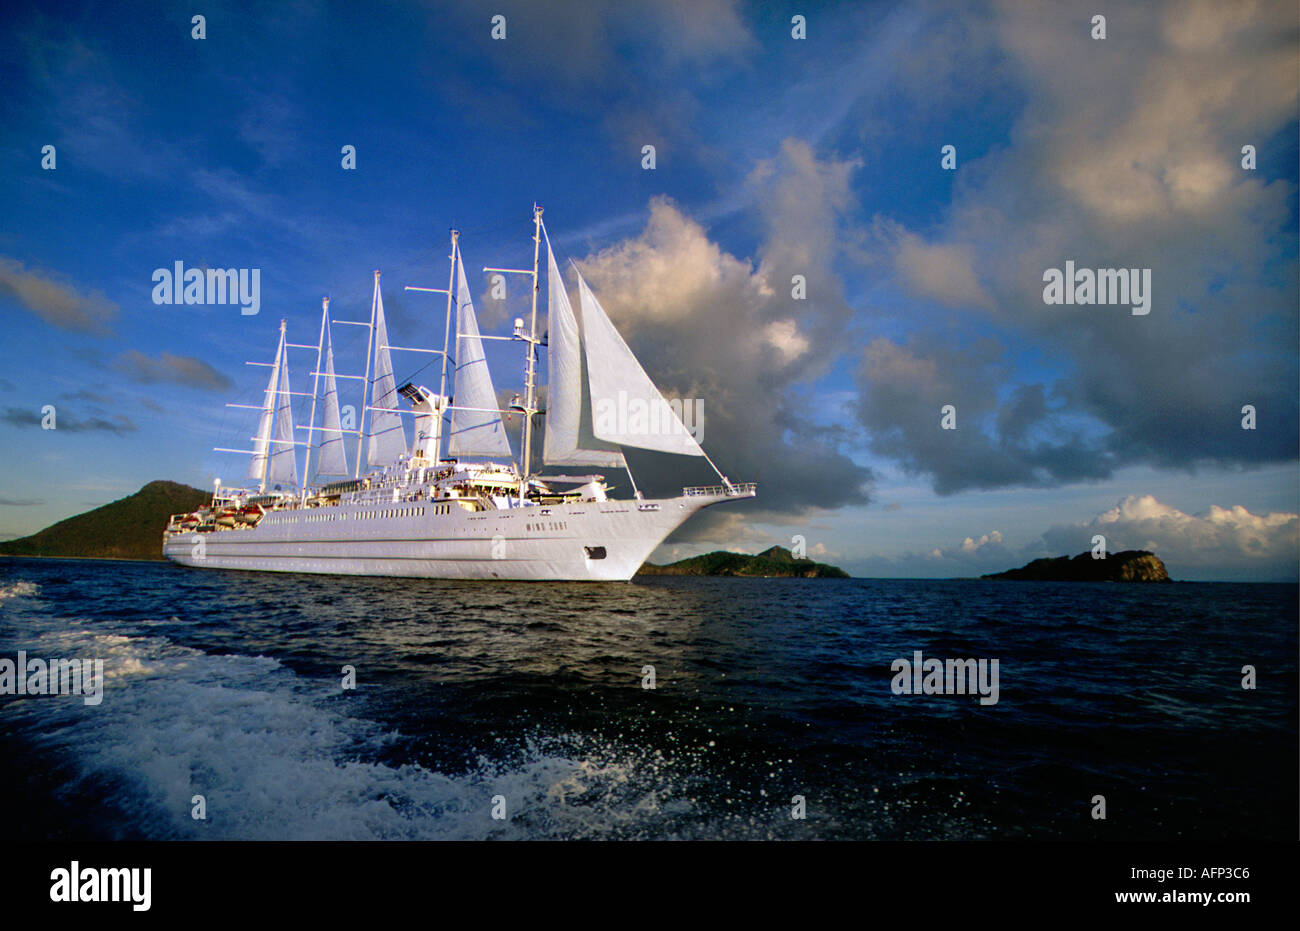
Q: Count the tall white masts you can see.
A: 5